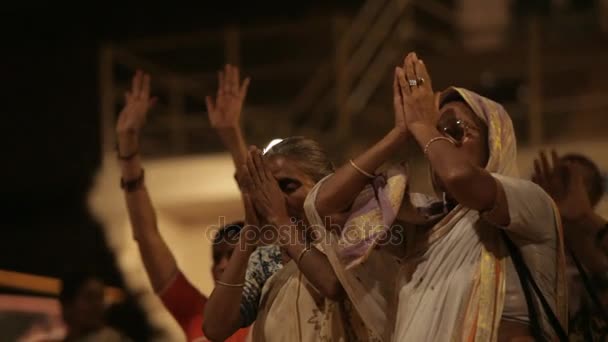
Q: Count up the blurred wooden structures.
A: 1